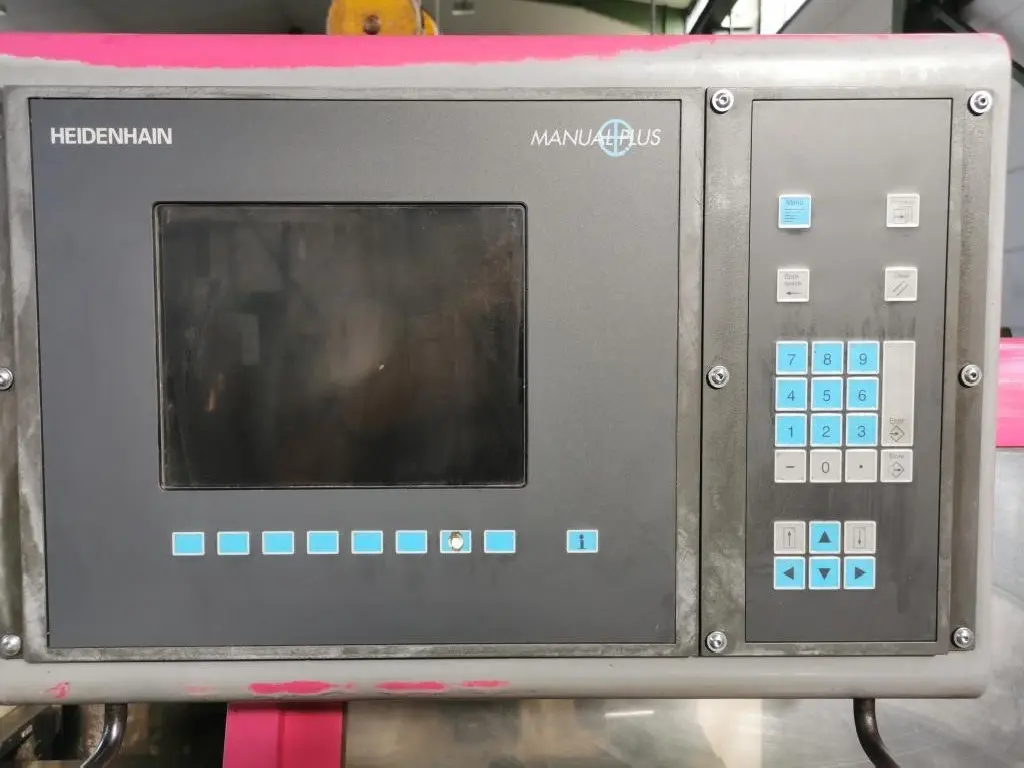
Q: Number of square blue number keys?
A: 9